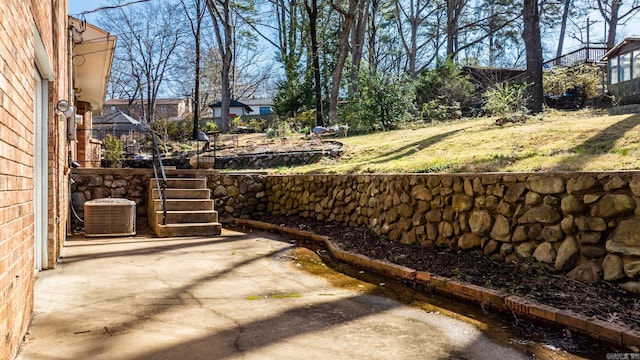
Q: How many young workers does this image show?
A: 0